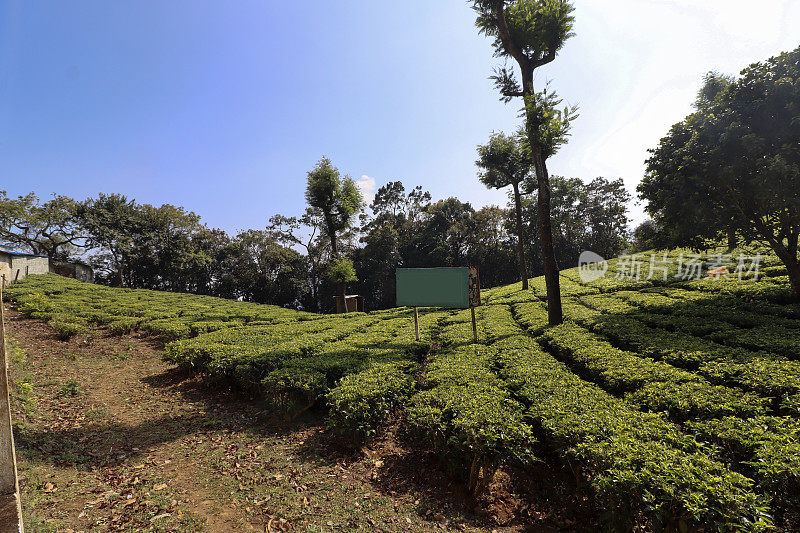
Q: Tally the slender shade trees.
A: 3